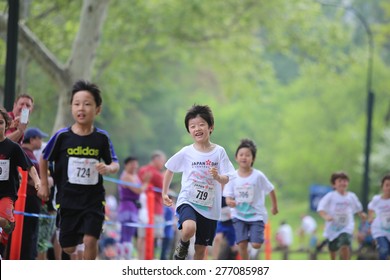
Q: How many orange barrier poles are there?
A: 3